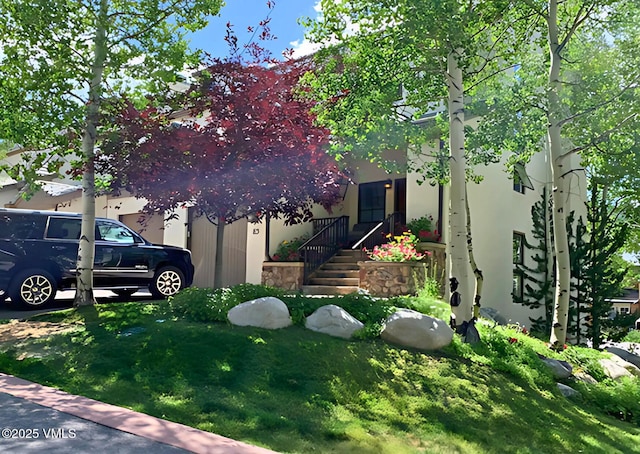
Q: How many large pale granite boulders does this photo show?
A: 3